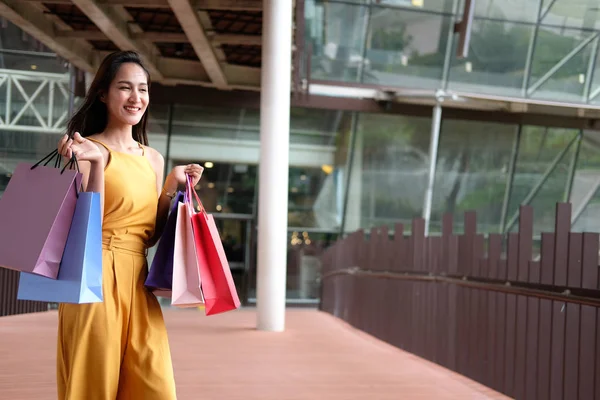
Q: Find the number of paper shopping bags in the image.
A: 5